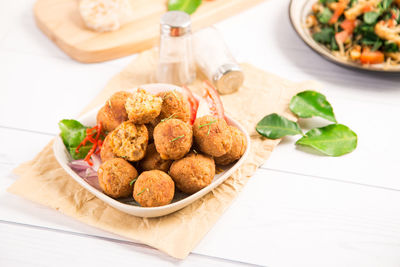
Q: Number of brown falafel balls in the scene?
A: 11